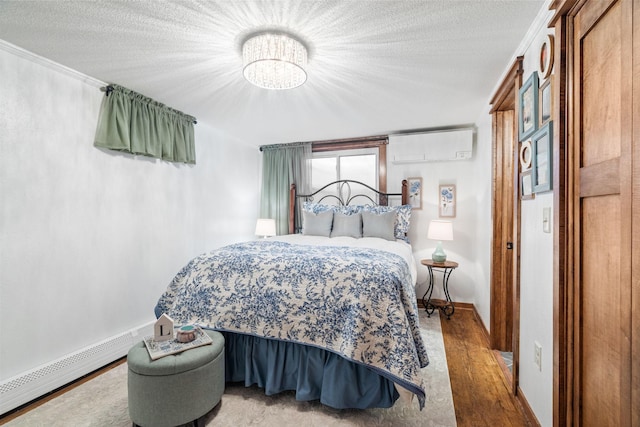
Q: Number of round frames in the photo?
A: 2